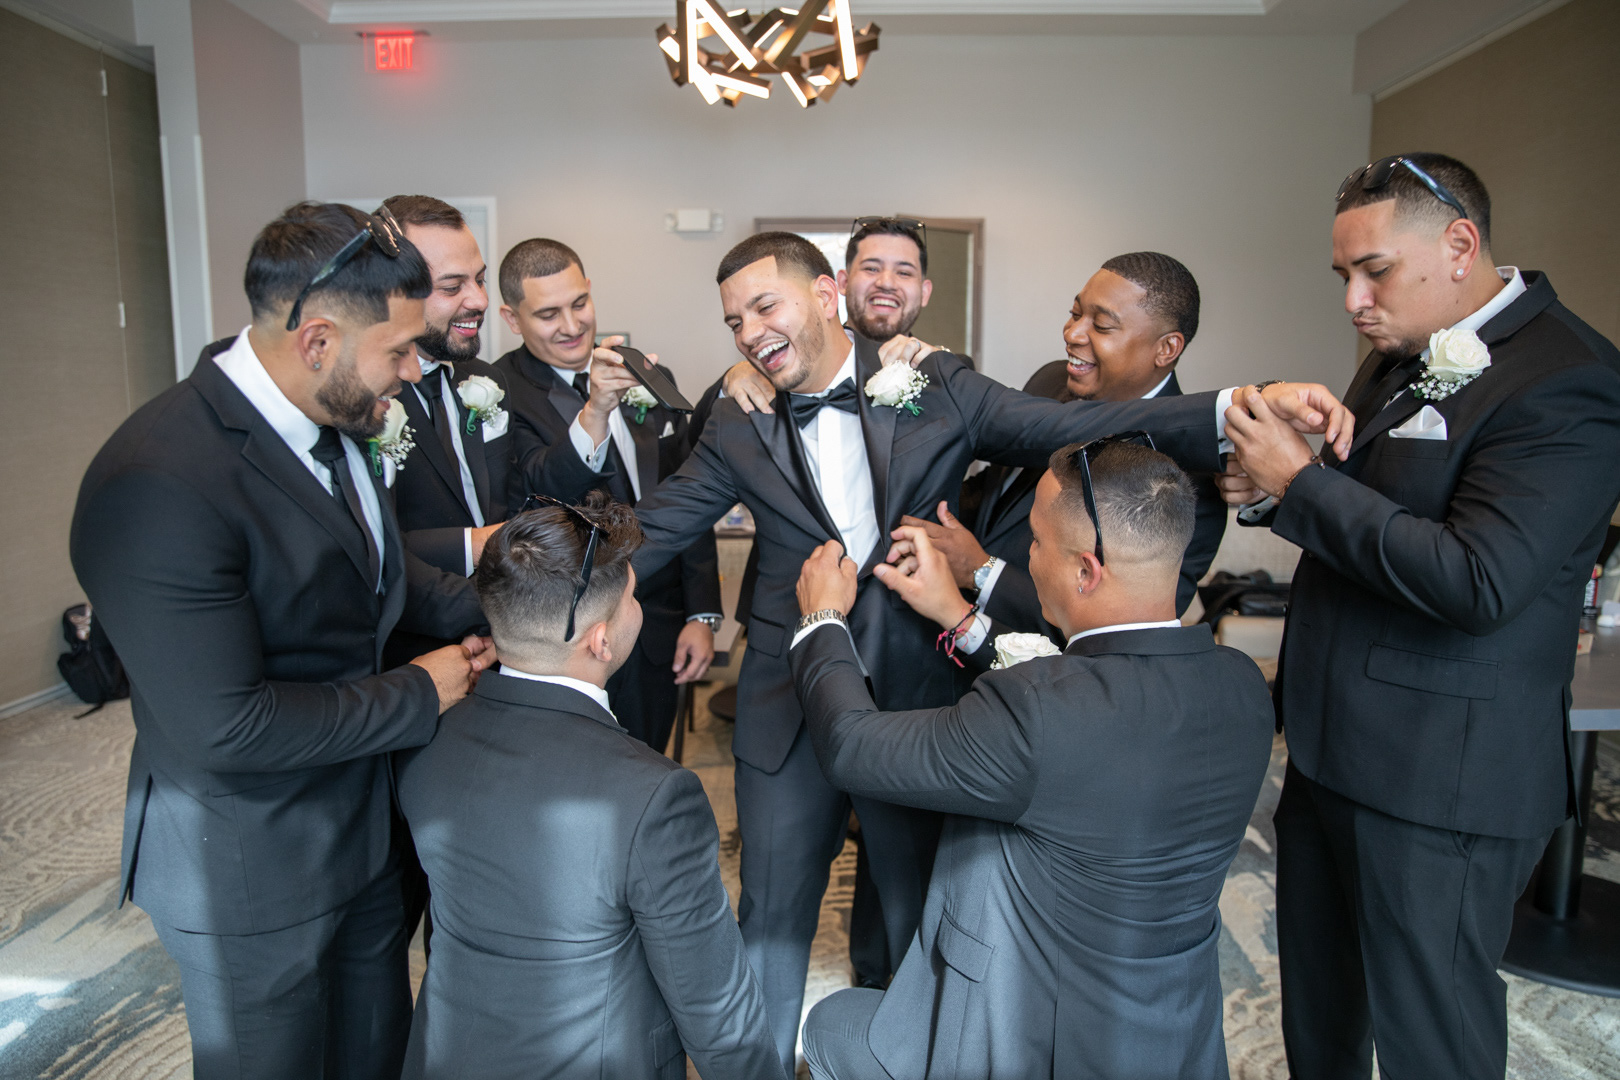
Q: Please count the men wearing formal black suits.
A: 9